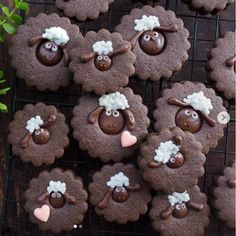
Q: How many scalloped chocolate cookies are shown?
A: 14